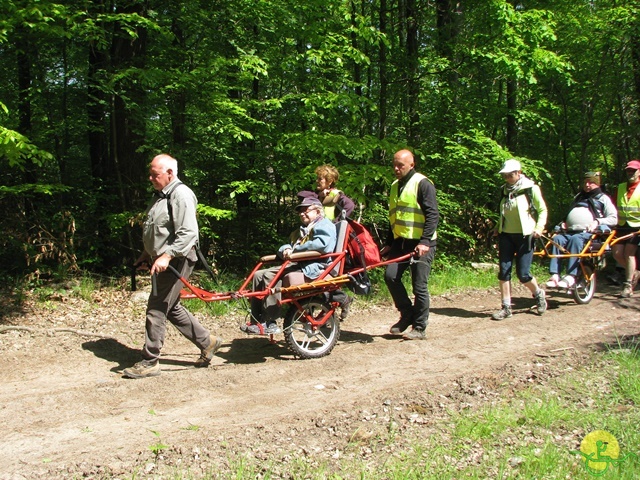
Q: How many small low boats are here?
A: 0